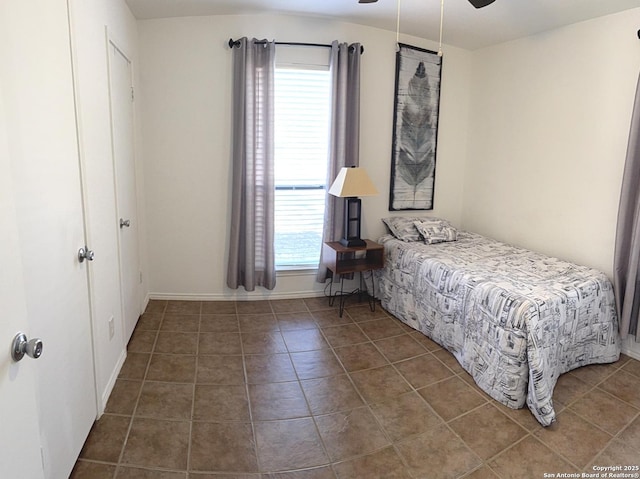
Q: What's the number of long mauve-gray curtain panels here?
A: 3